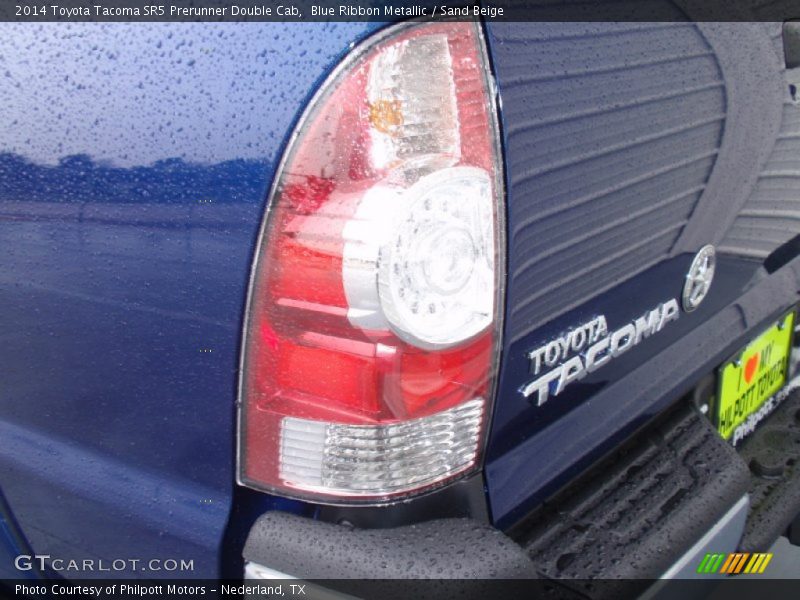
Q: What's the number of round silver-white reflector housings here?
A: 1